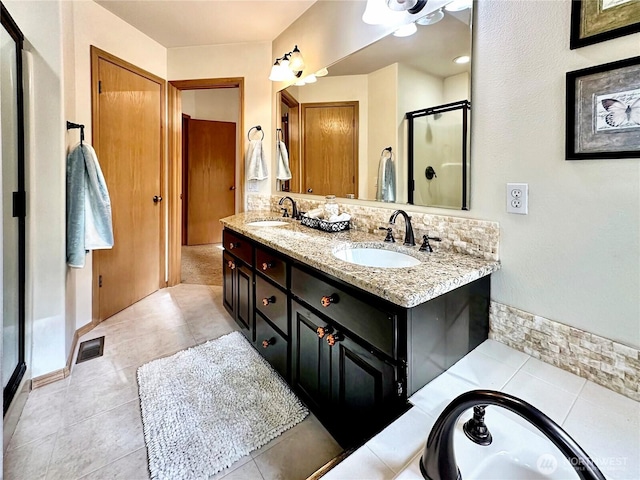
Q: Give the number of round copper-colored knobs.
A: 9